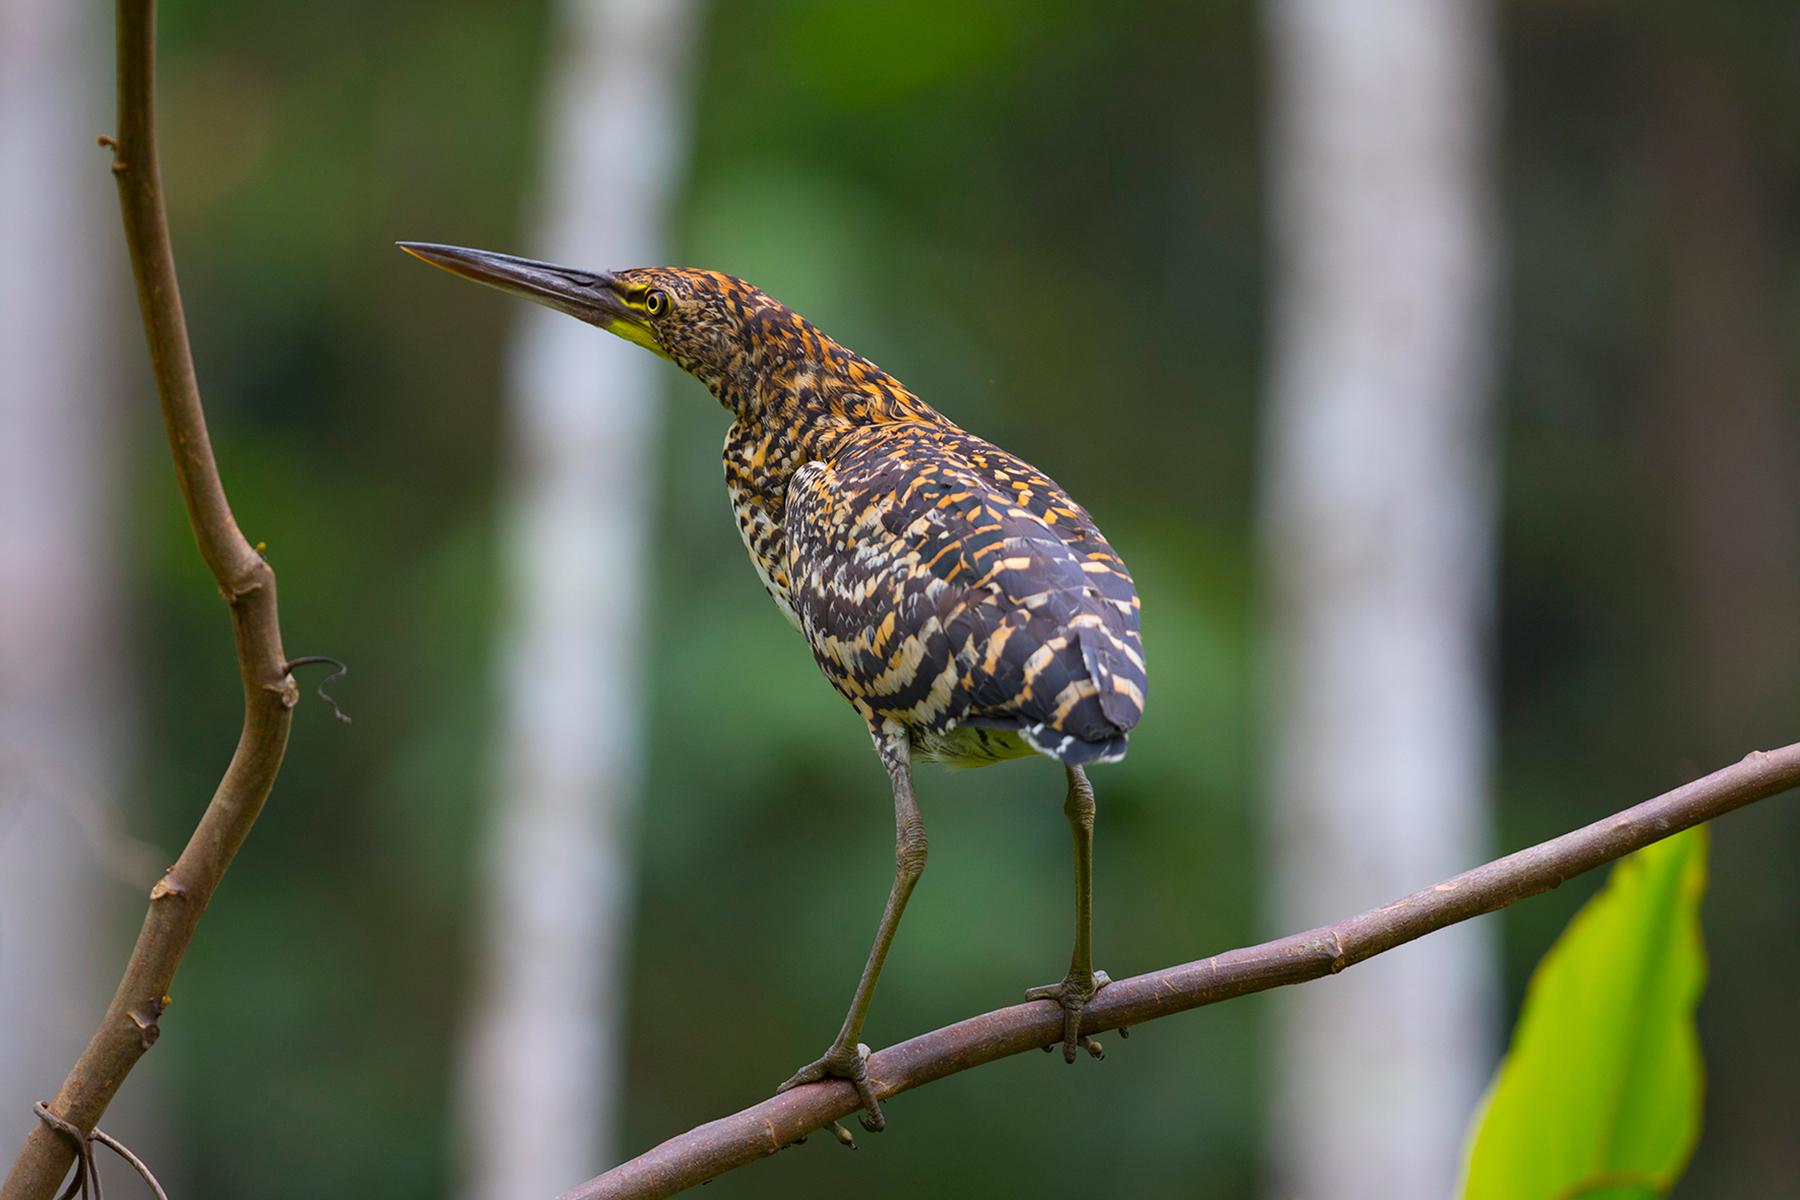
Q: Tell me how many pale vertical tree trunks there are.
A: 3